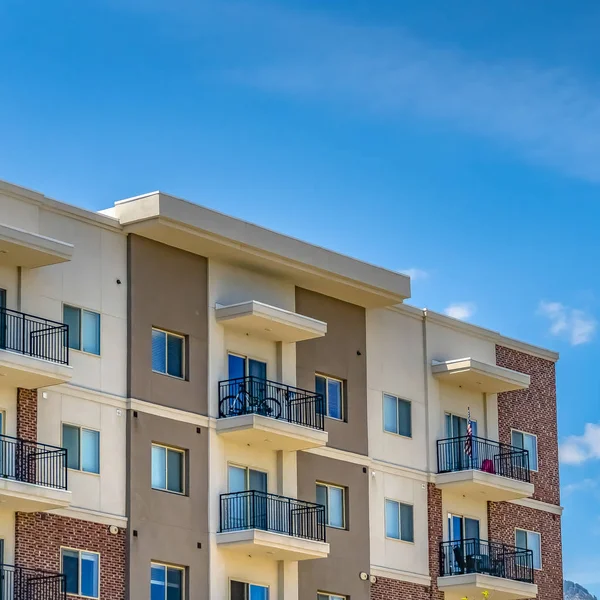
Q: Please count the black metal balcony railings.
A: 7